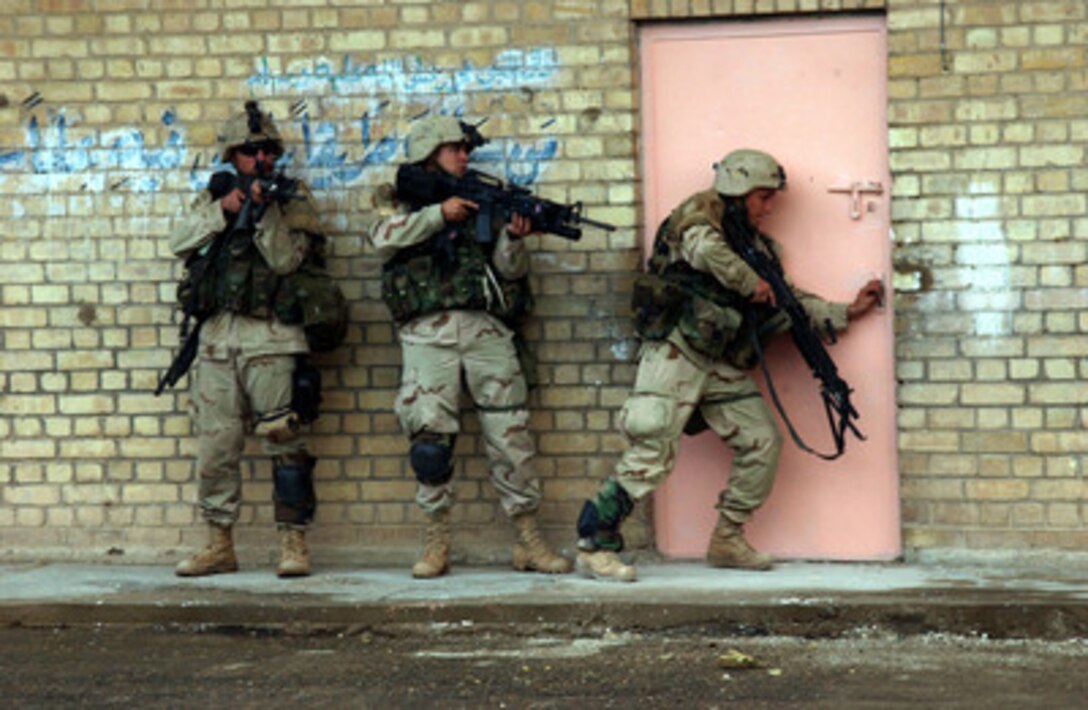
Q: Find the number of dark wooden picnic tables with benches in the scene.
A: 0